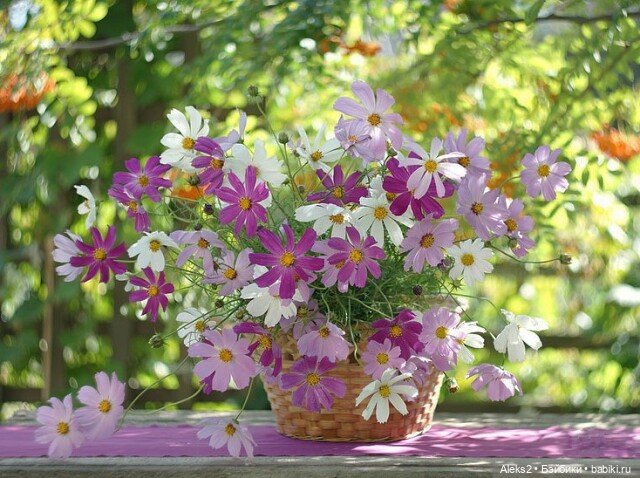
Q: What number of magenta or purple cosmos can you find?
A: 13